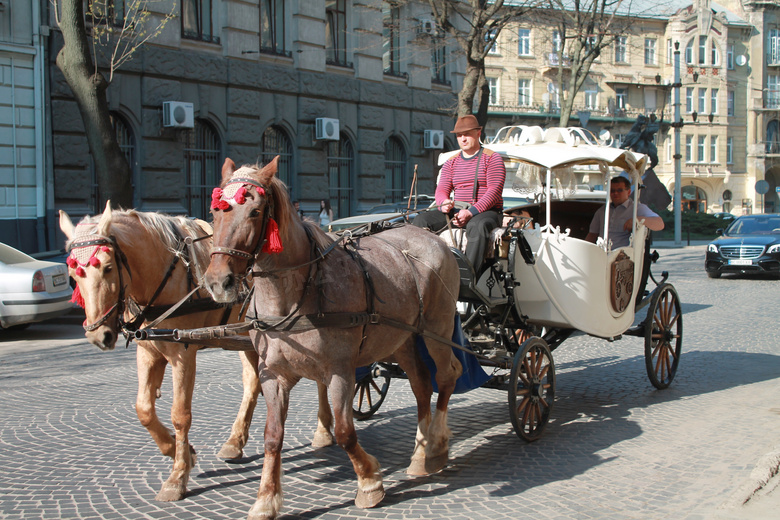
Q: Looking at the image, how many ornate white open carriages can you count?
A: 1